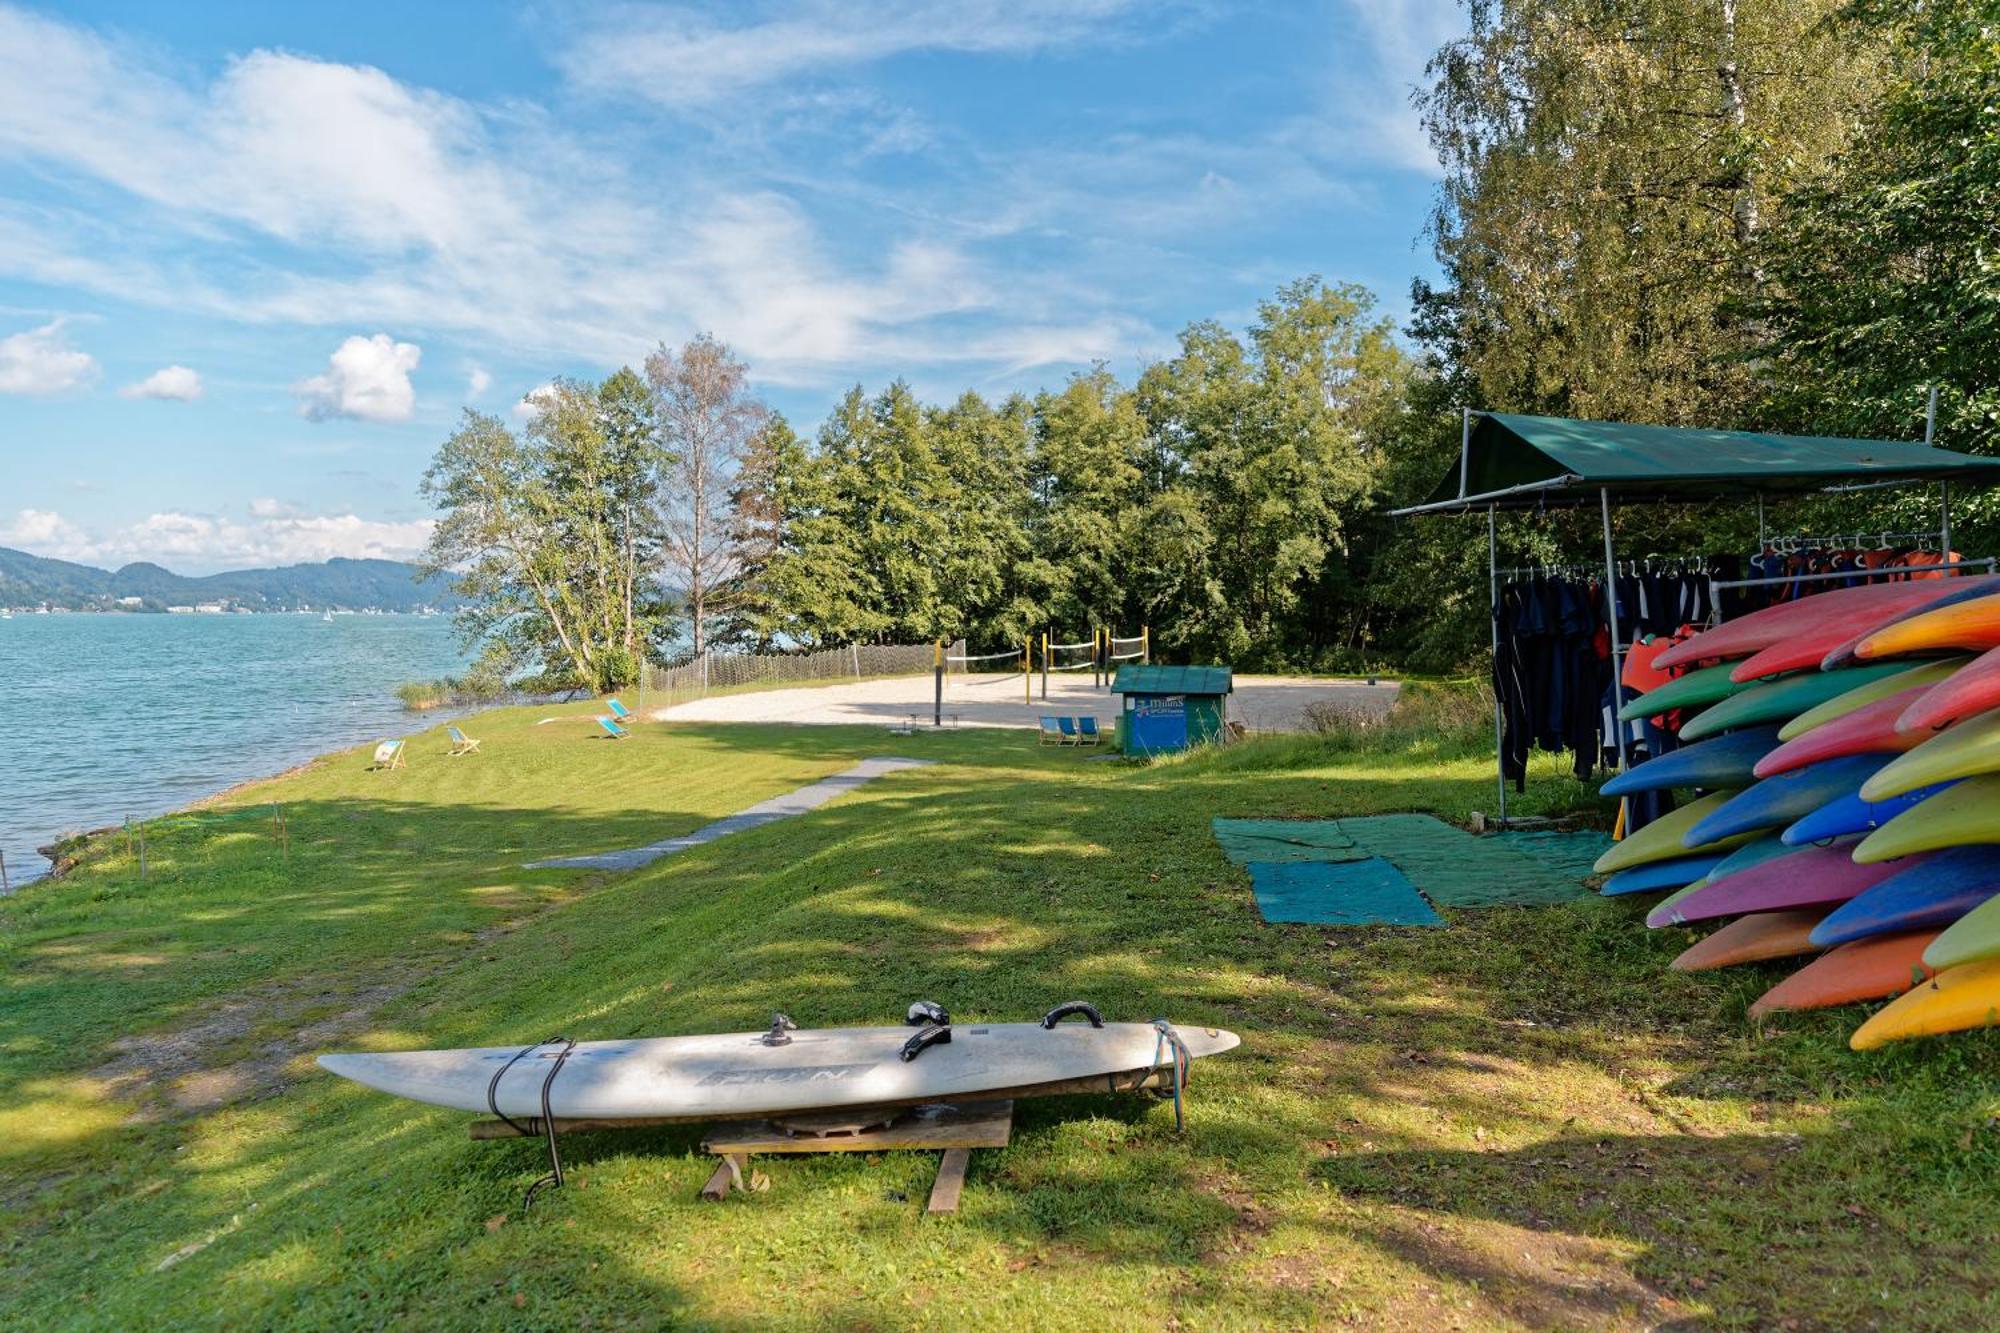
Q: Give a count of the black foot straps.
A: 3